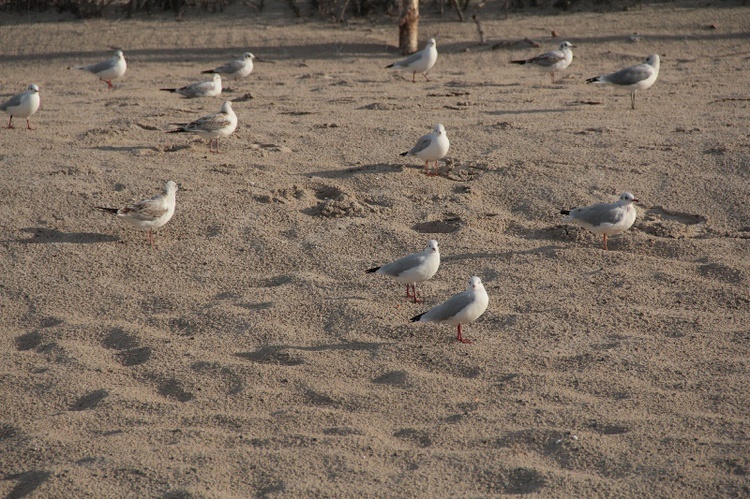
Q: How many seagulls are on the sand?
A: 13